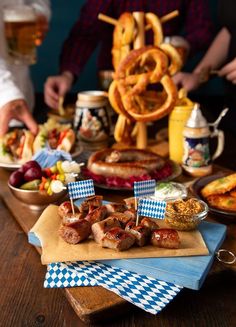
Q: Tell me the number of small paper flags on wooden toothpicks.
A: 3